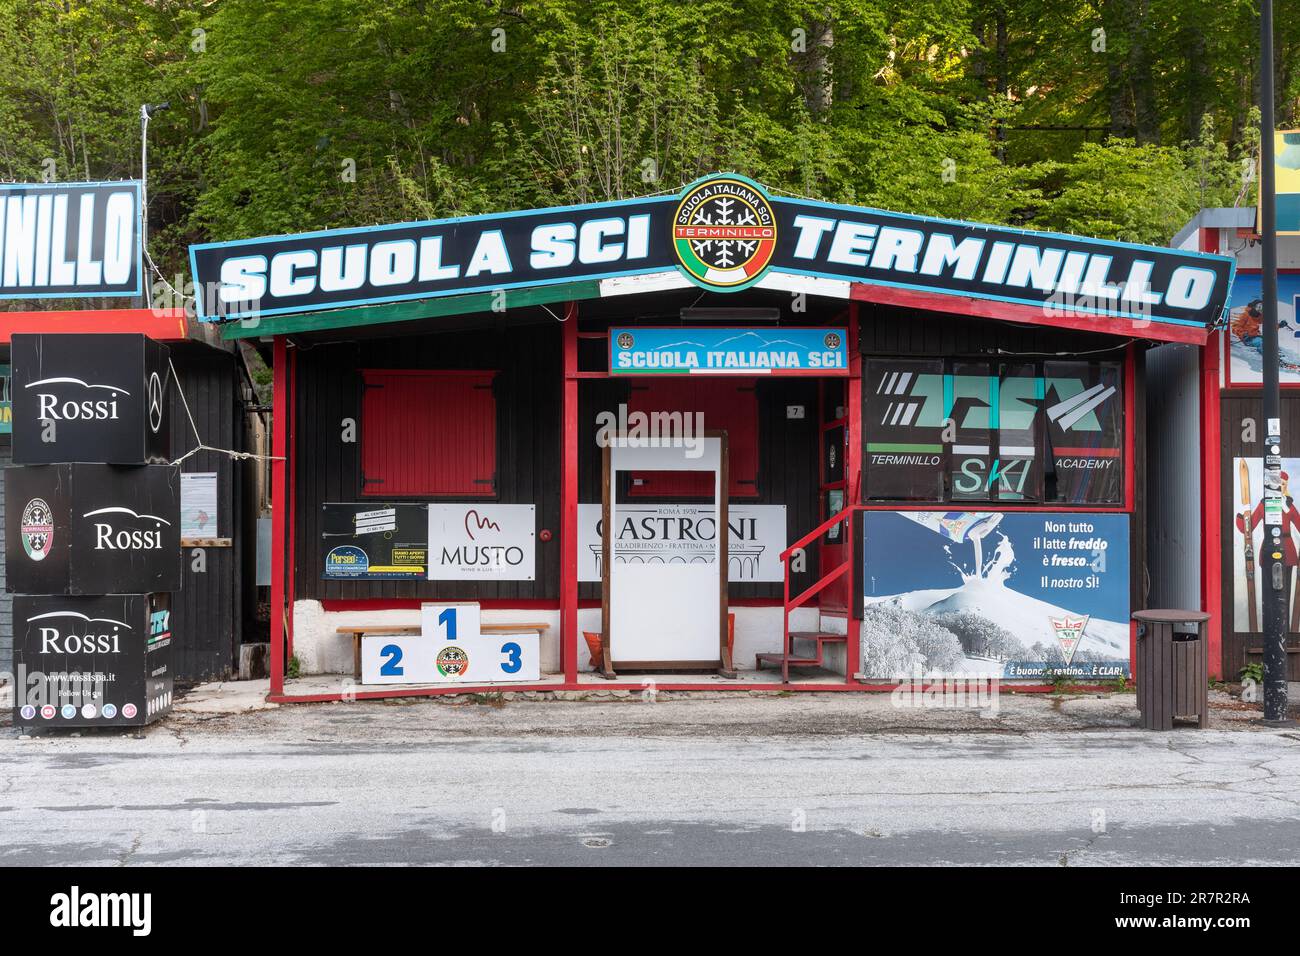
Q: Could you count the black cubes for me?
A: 3